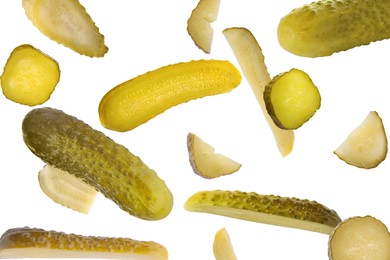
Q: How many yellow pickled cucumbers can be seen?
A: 1